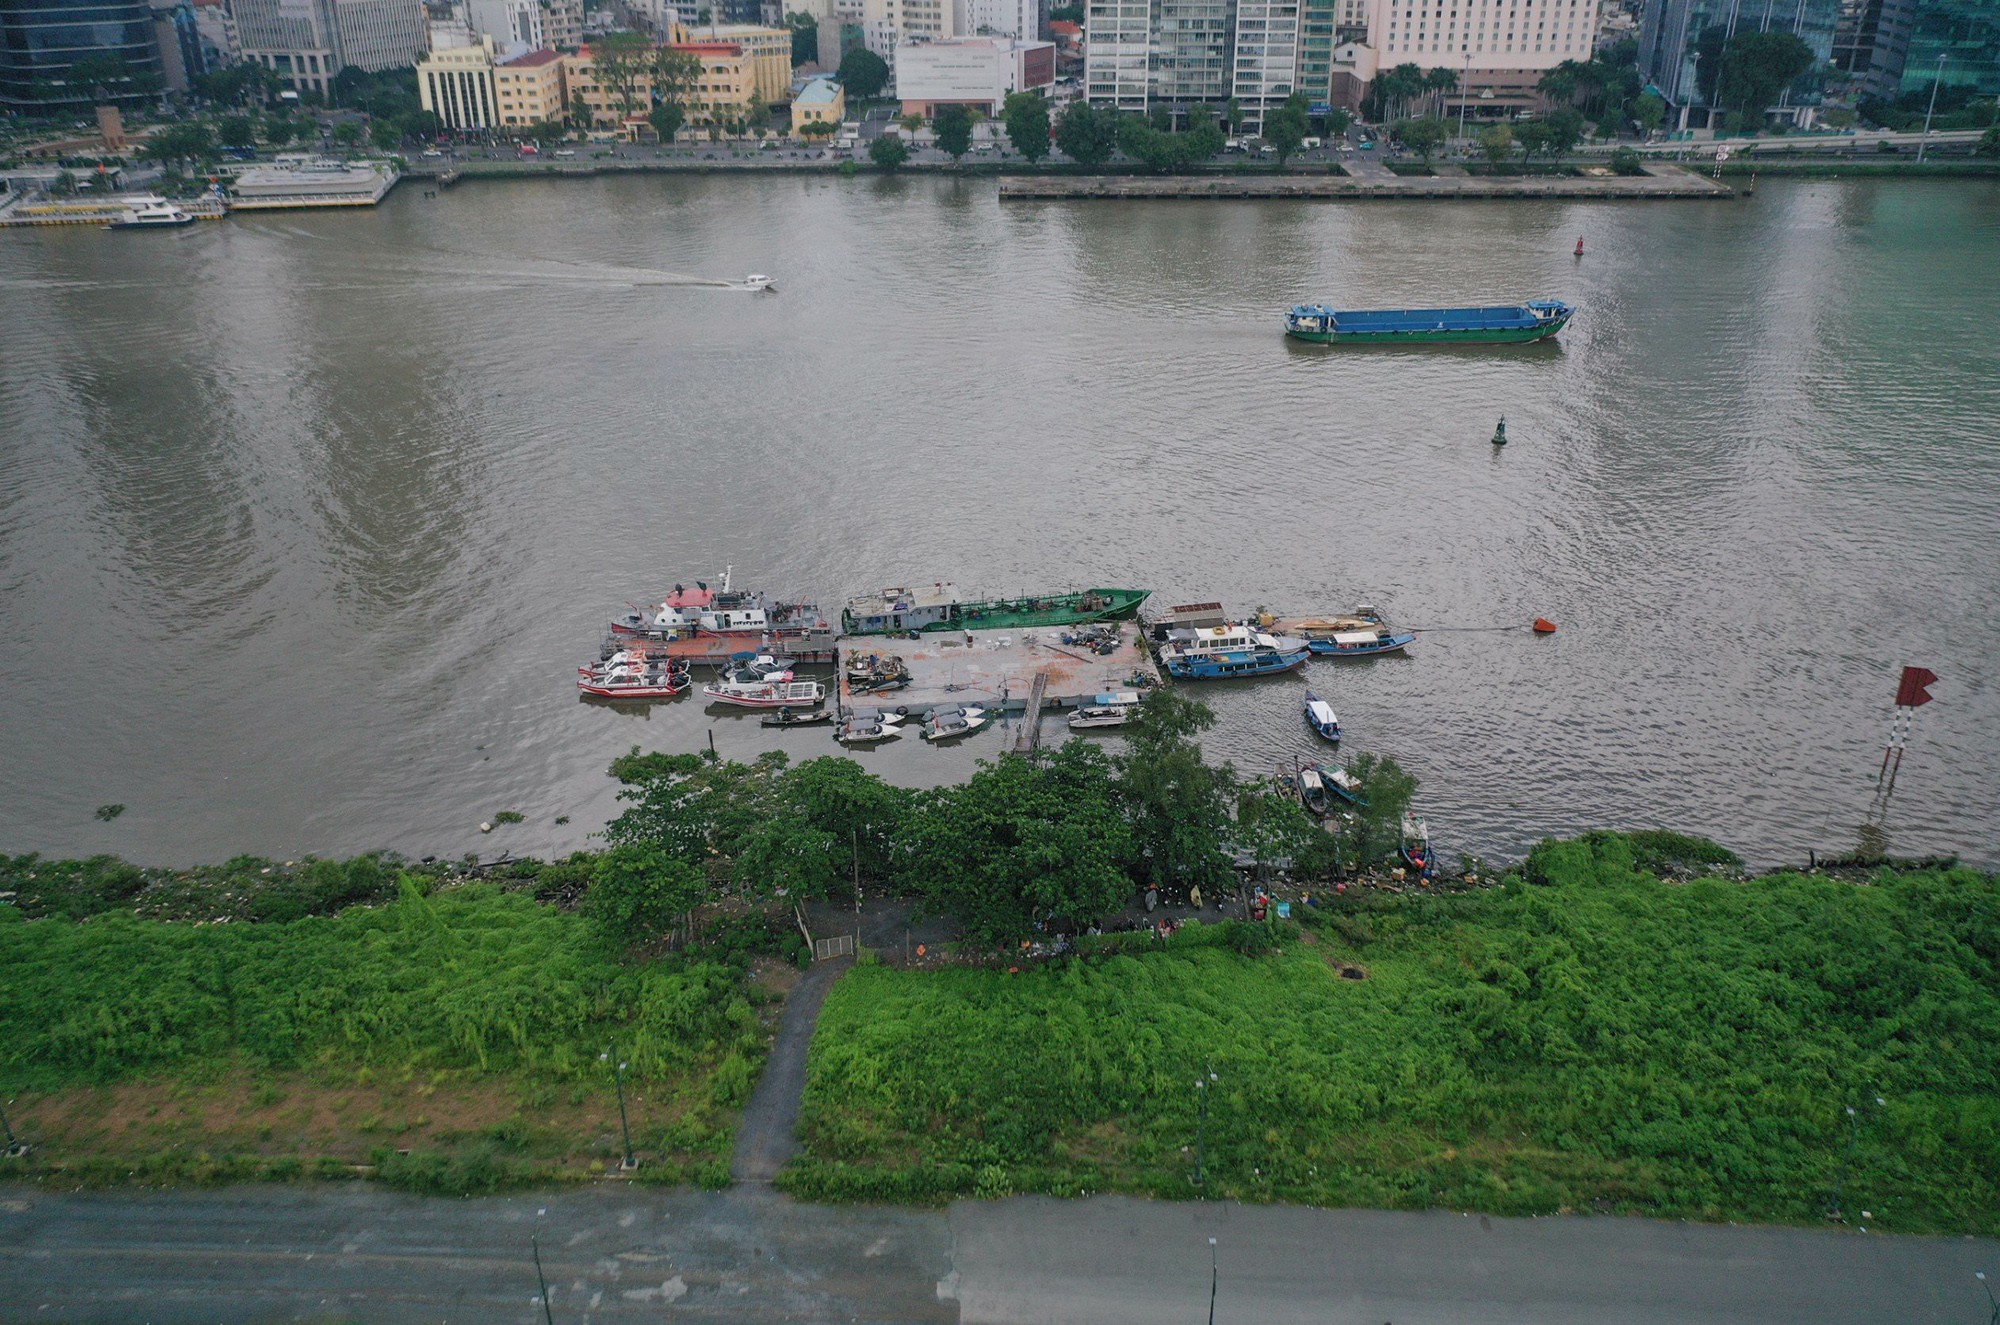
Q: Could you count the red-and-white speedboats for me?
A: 3